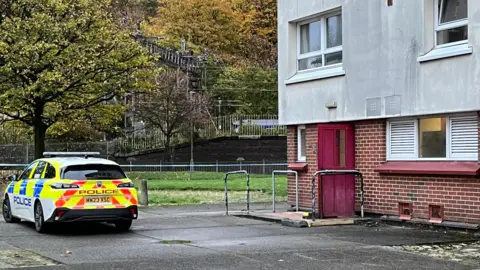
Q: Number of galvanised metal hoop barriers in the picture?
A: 3